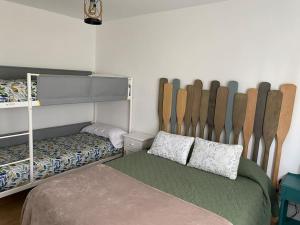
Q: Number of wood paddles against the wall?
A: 15